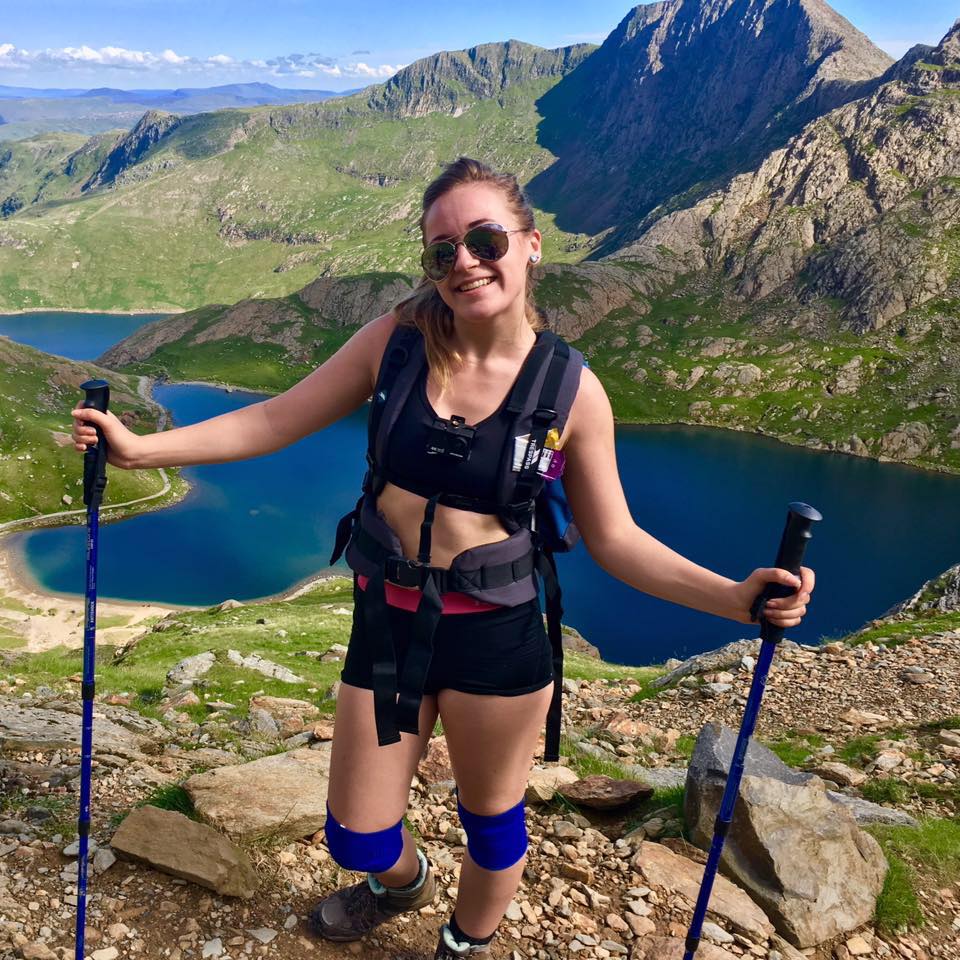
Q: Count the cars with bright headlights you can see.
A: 0